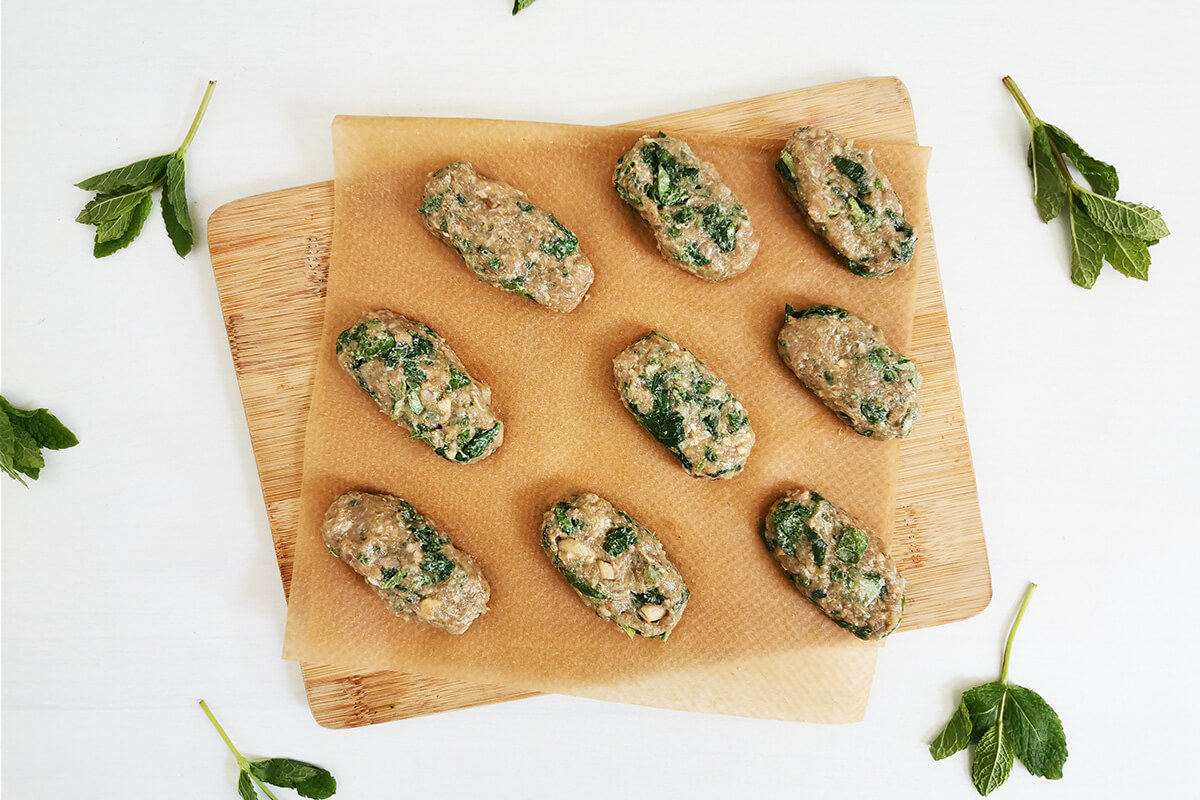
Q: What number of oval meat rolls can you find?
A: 9